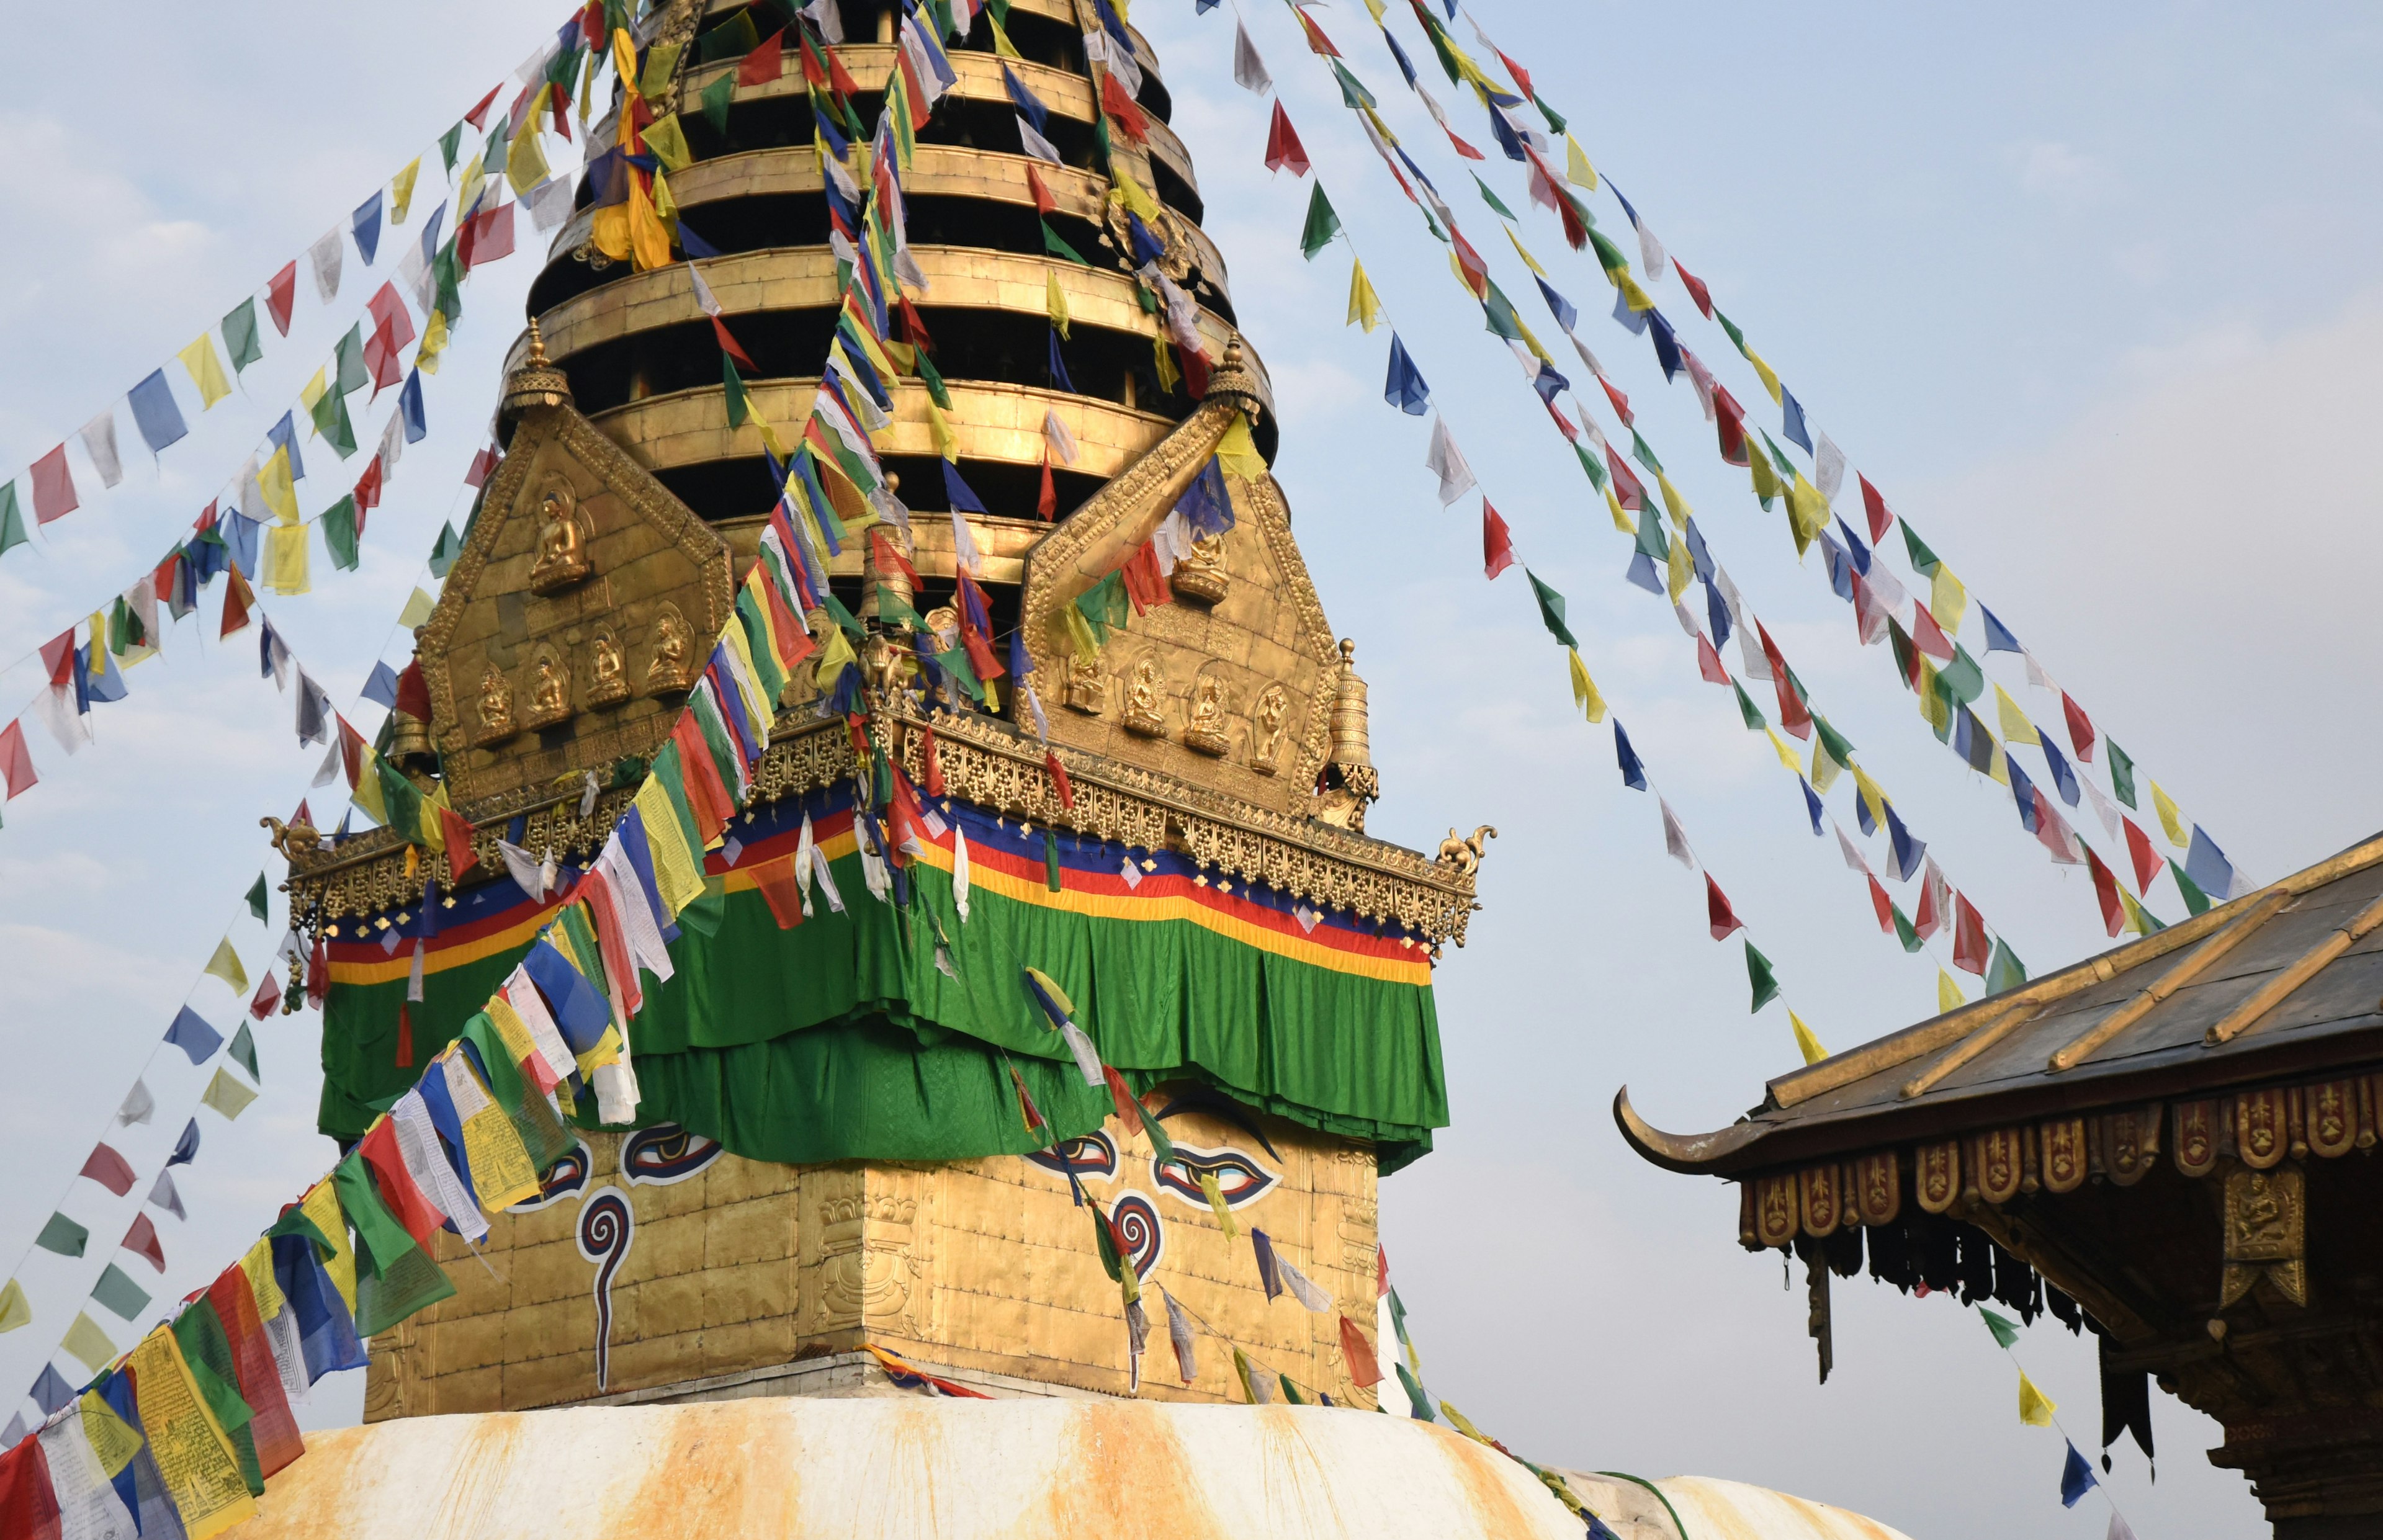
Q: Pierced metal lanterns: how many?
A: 0